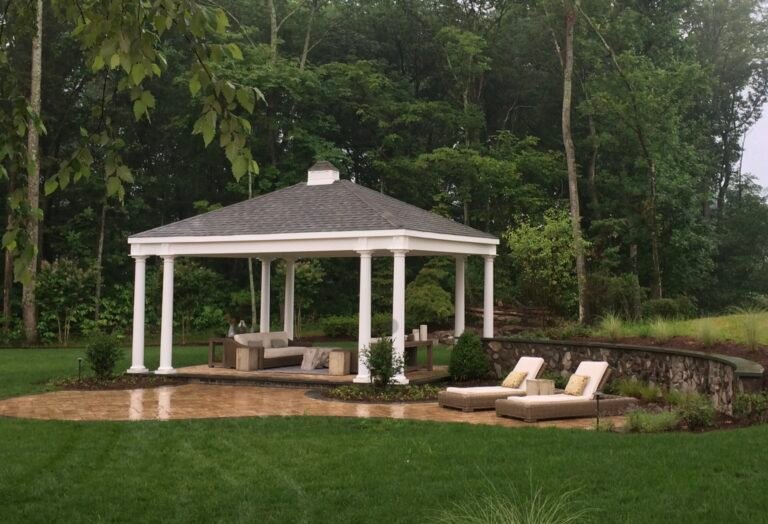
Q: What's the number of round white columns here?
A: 8